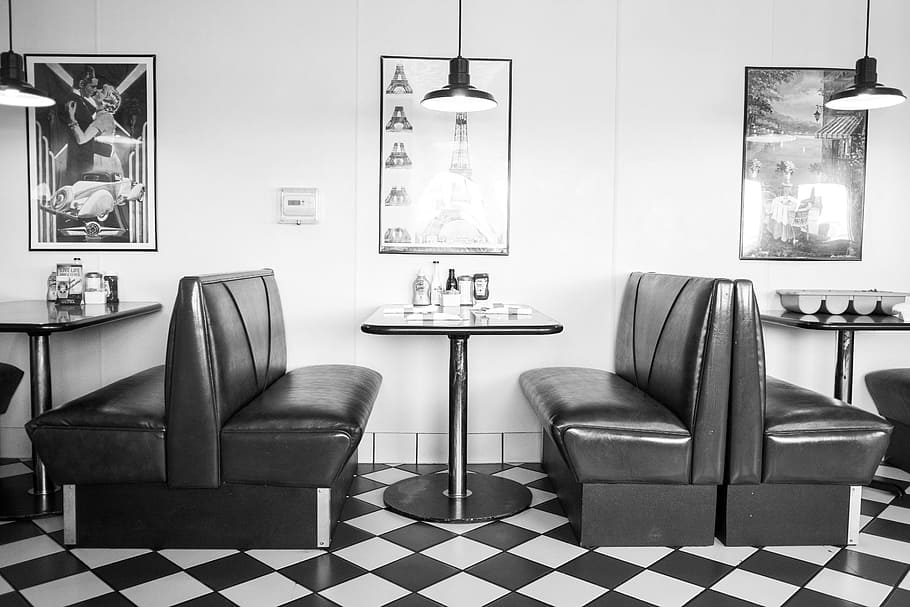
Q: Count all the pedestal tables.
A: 3